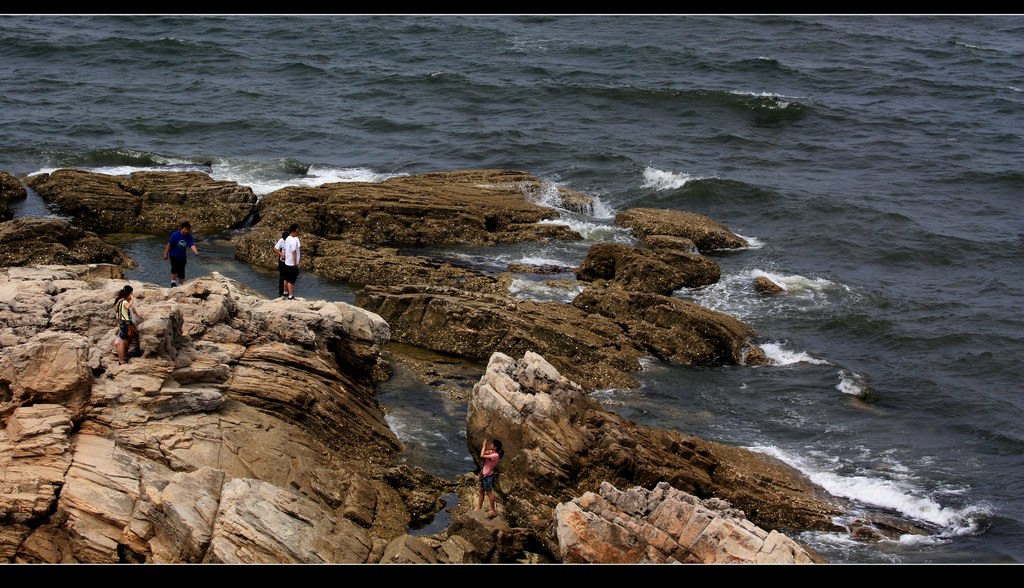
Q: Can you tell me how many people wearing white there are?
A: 2